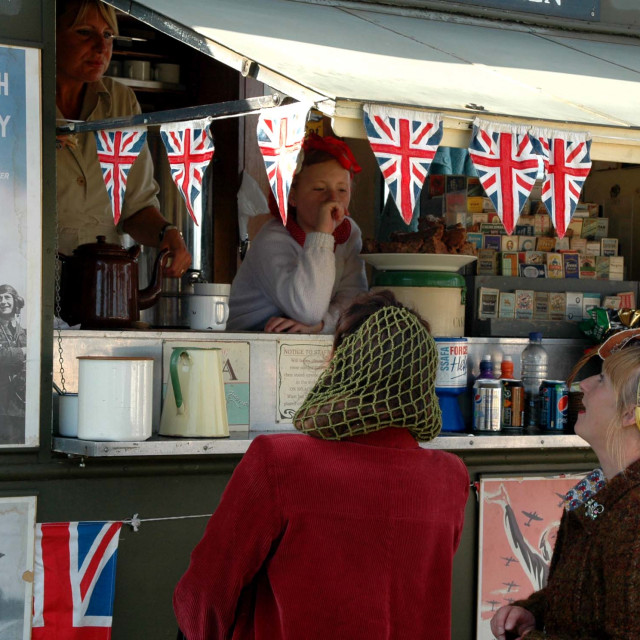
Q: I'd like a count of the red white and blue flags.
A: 7